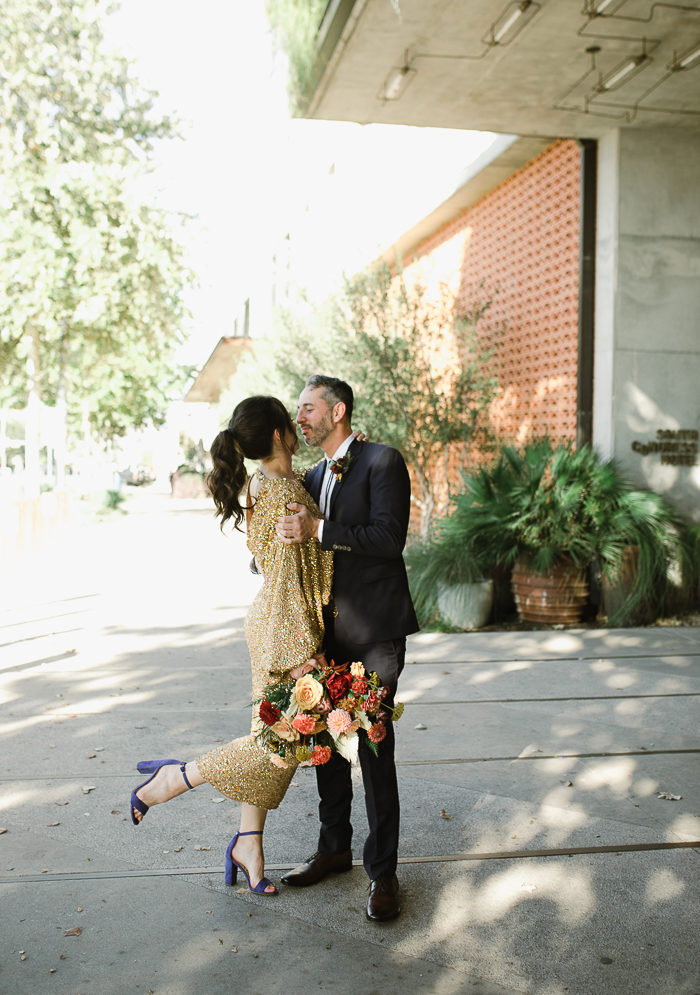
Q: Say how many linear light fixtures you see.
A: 5